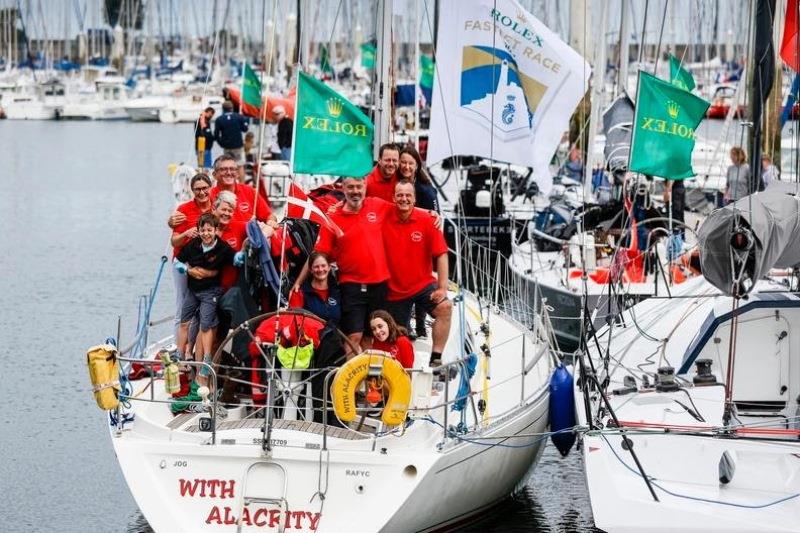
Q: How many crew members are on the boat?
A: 10